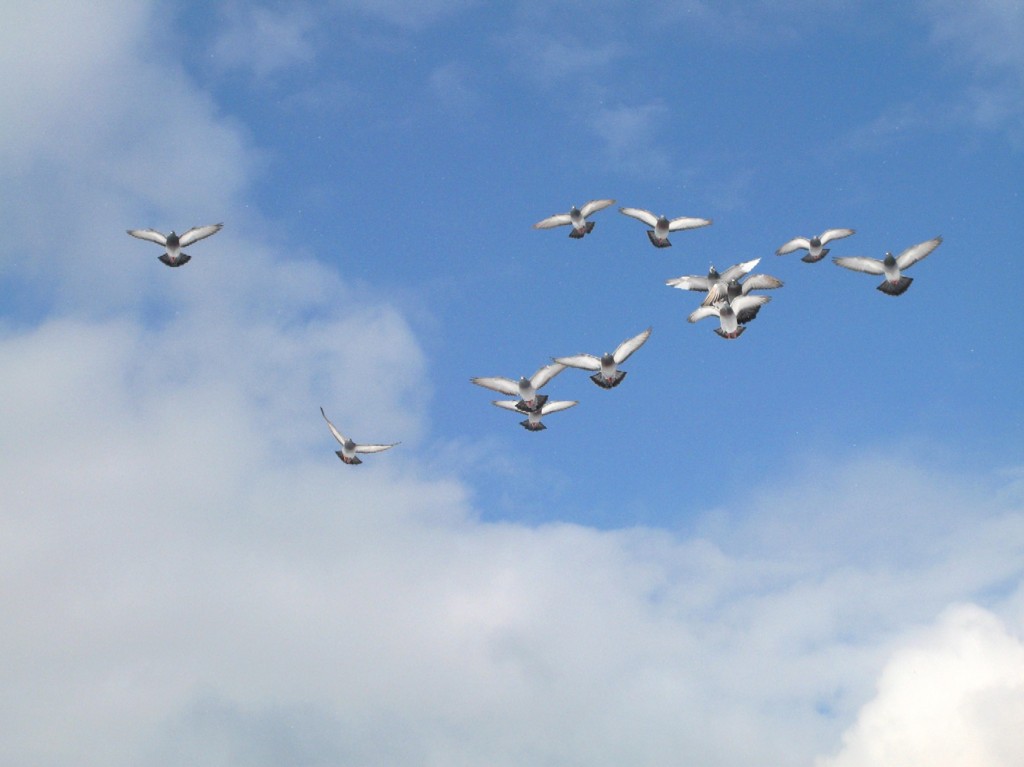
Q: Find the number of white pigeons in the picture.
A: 12